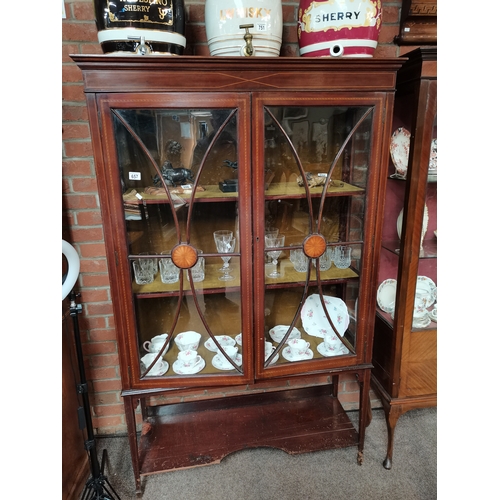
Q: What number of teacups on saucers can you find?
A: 6